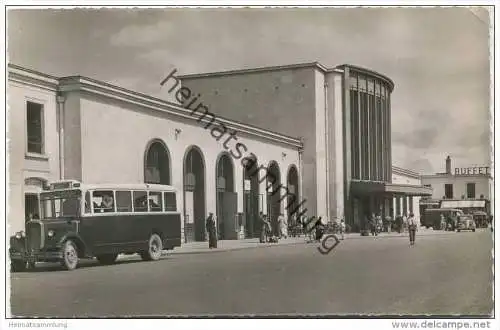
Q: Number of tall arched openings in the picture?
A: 6